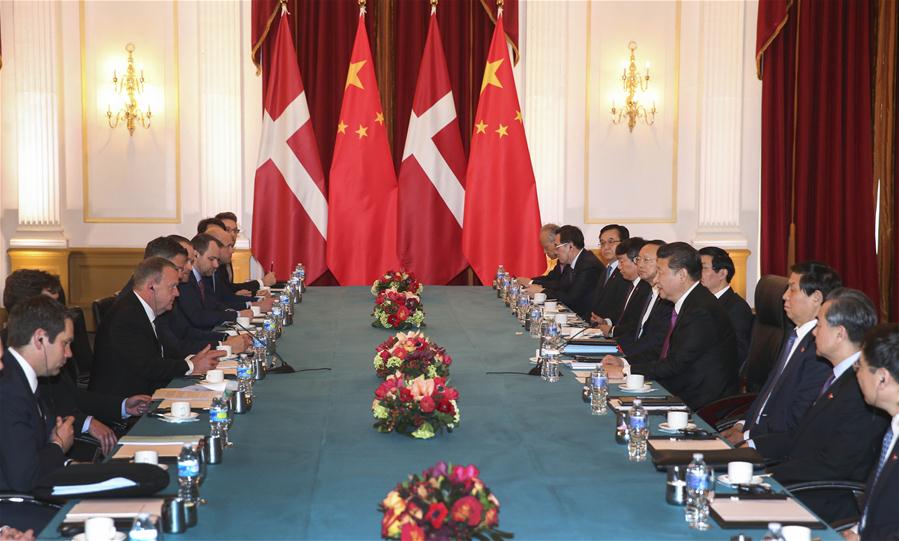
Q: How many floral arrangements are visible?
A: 5